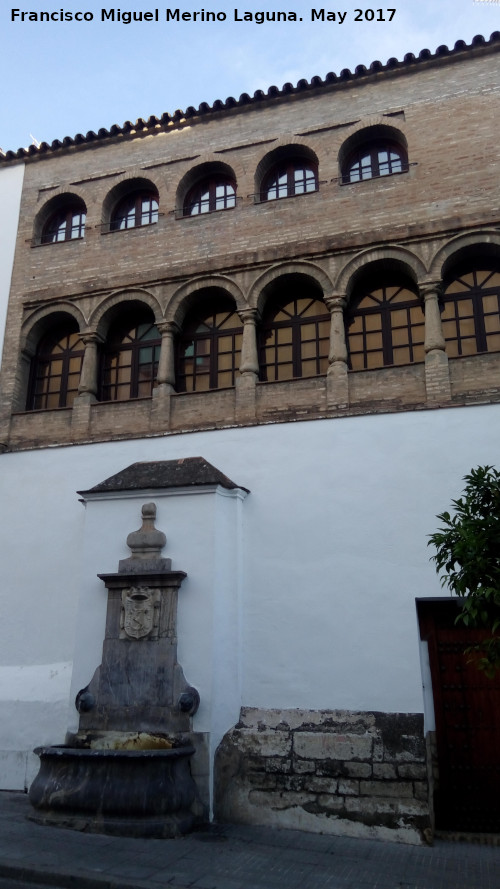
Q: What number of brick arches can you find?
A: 11